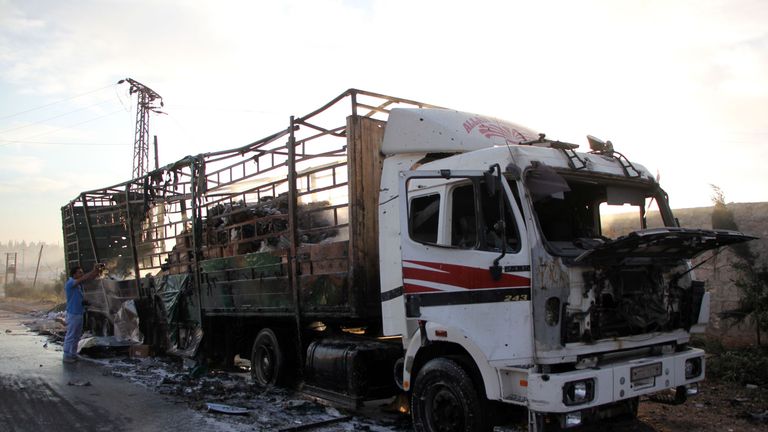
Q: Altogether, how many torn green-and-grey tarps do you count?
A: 1